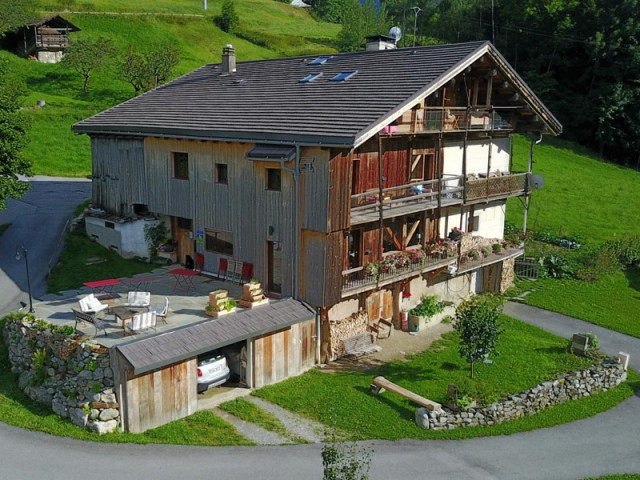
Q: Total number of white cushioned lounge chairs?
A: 4